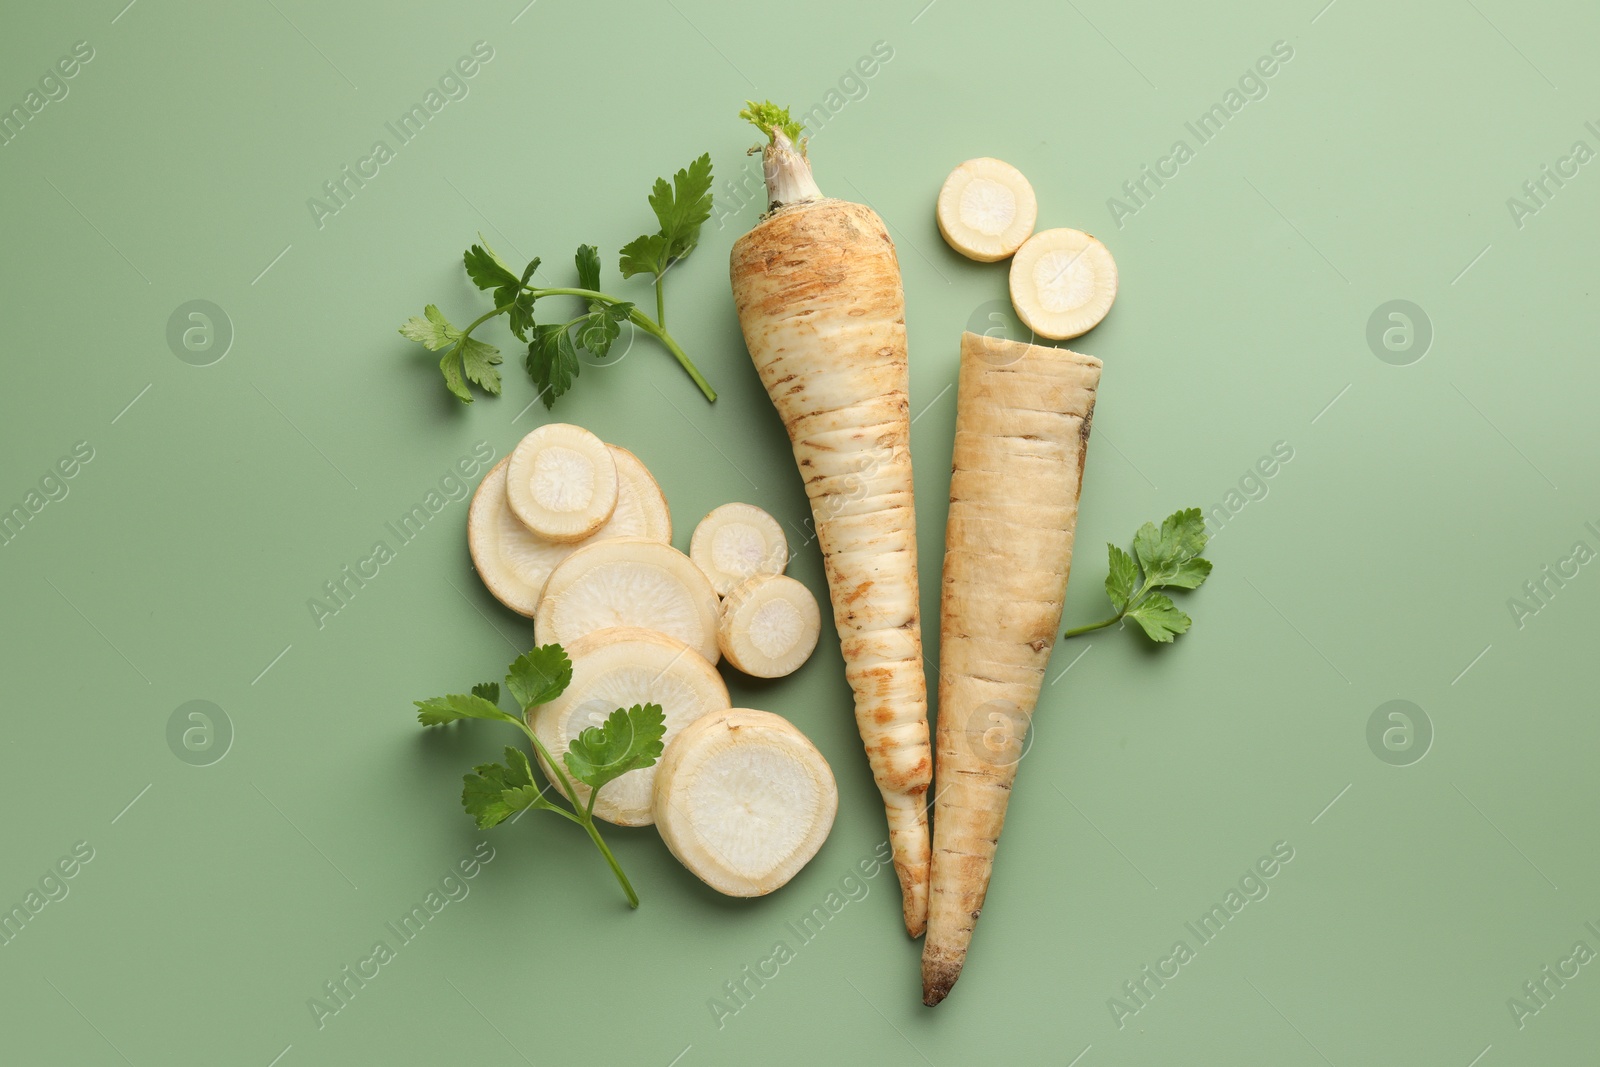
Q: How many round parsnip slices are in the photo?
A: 9